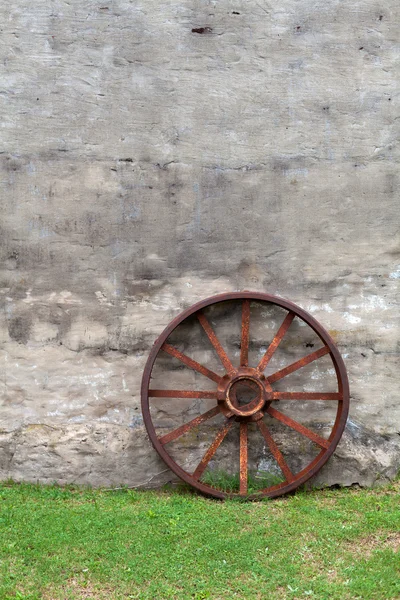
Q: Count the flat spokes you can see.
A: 12